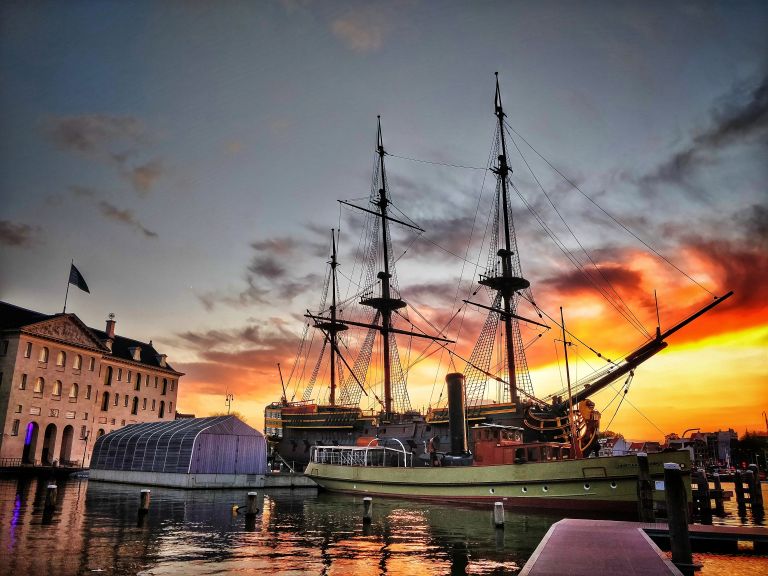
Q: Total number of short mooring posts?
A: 5